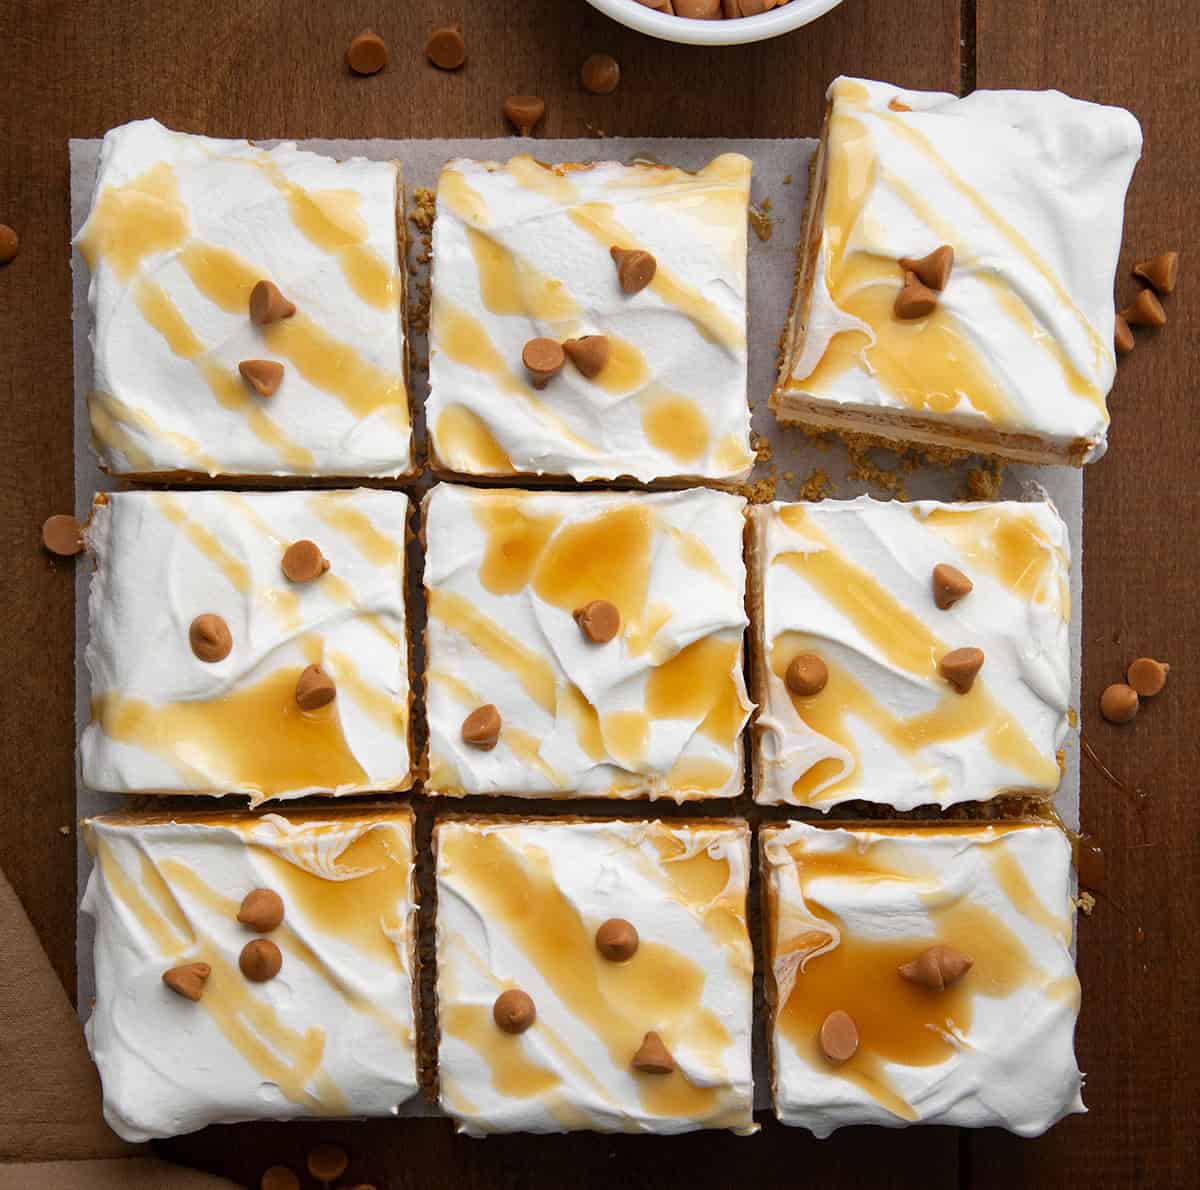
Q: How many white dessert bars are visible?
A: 9